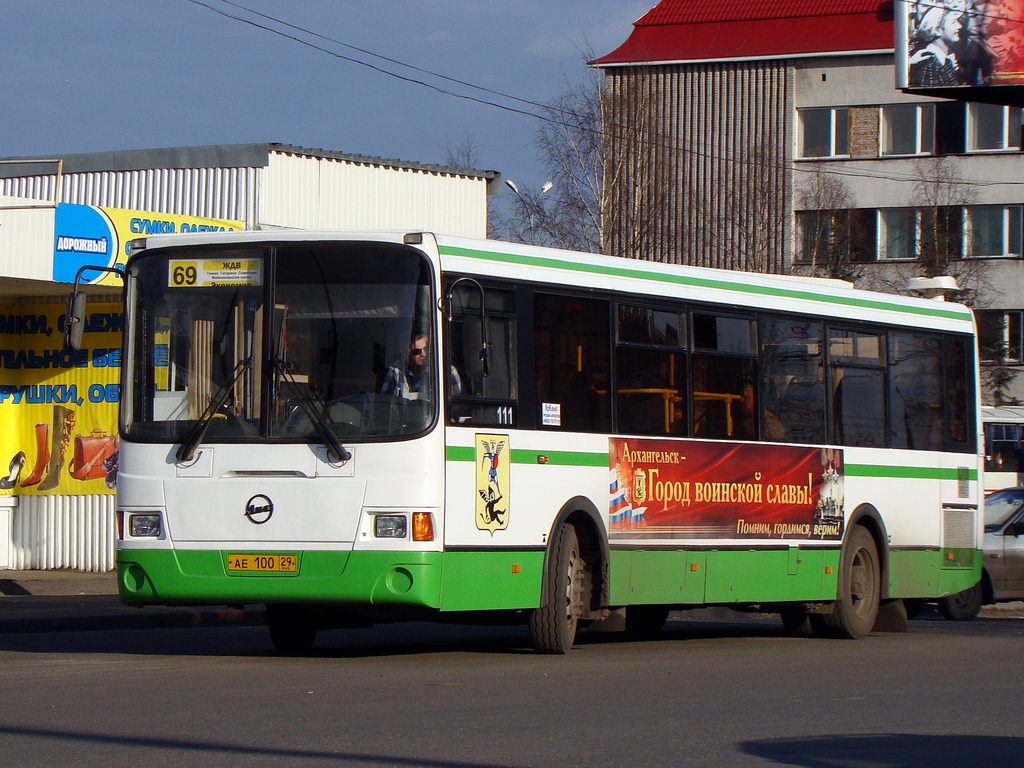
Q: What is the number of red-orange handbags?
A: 1